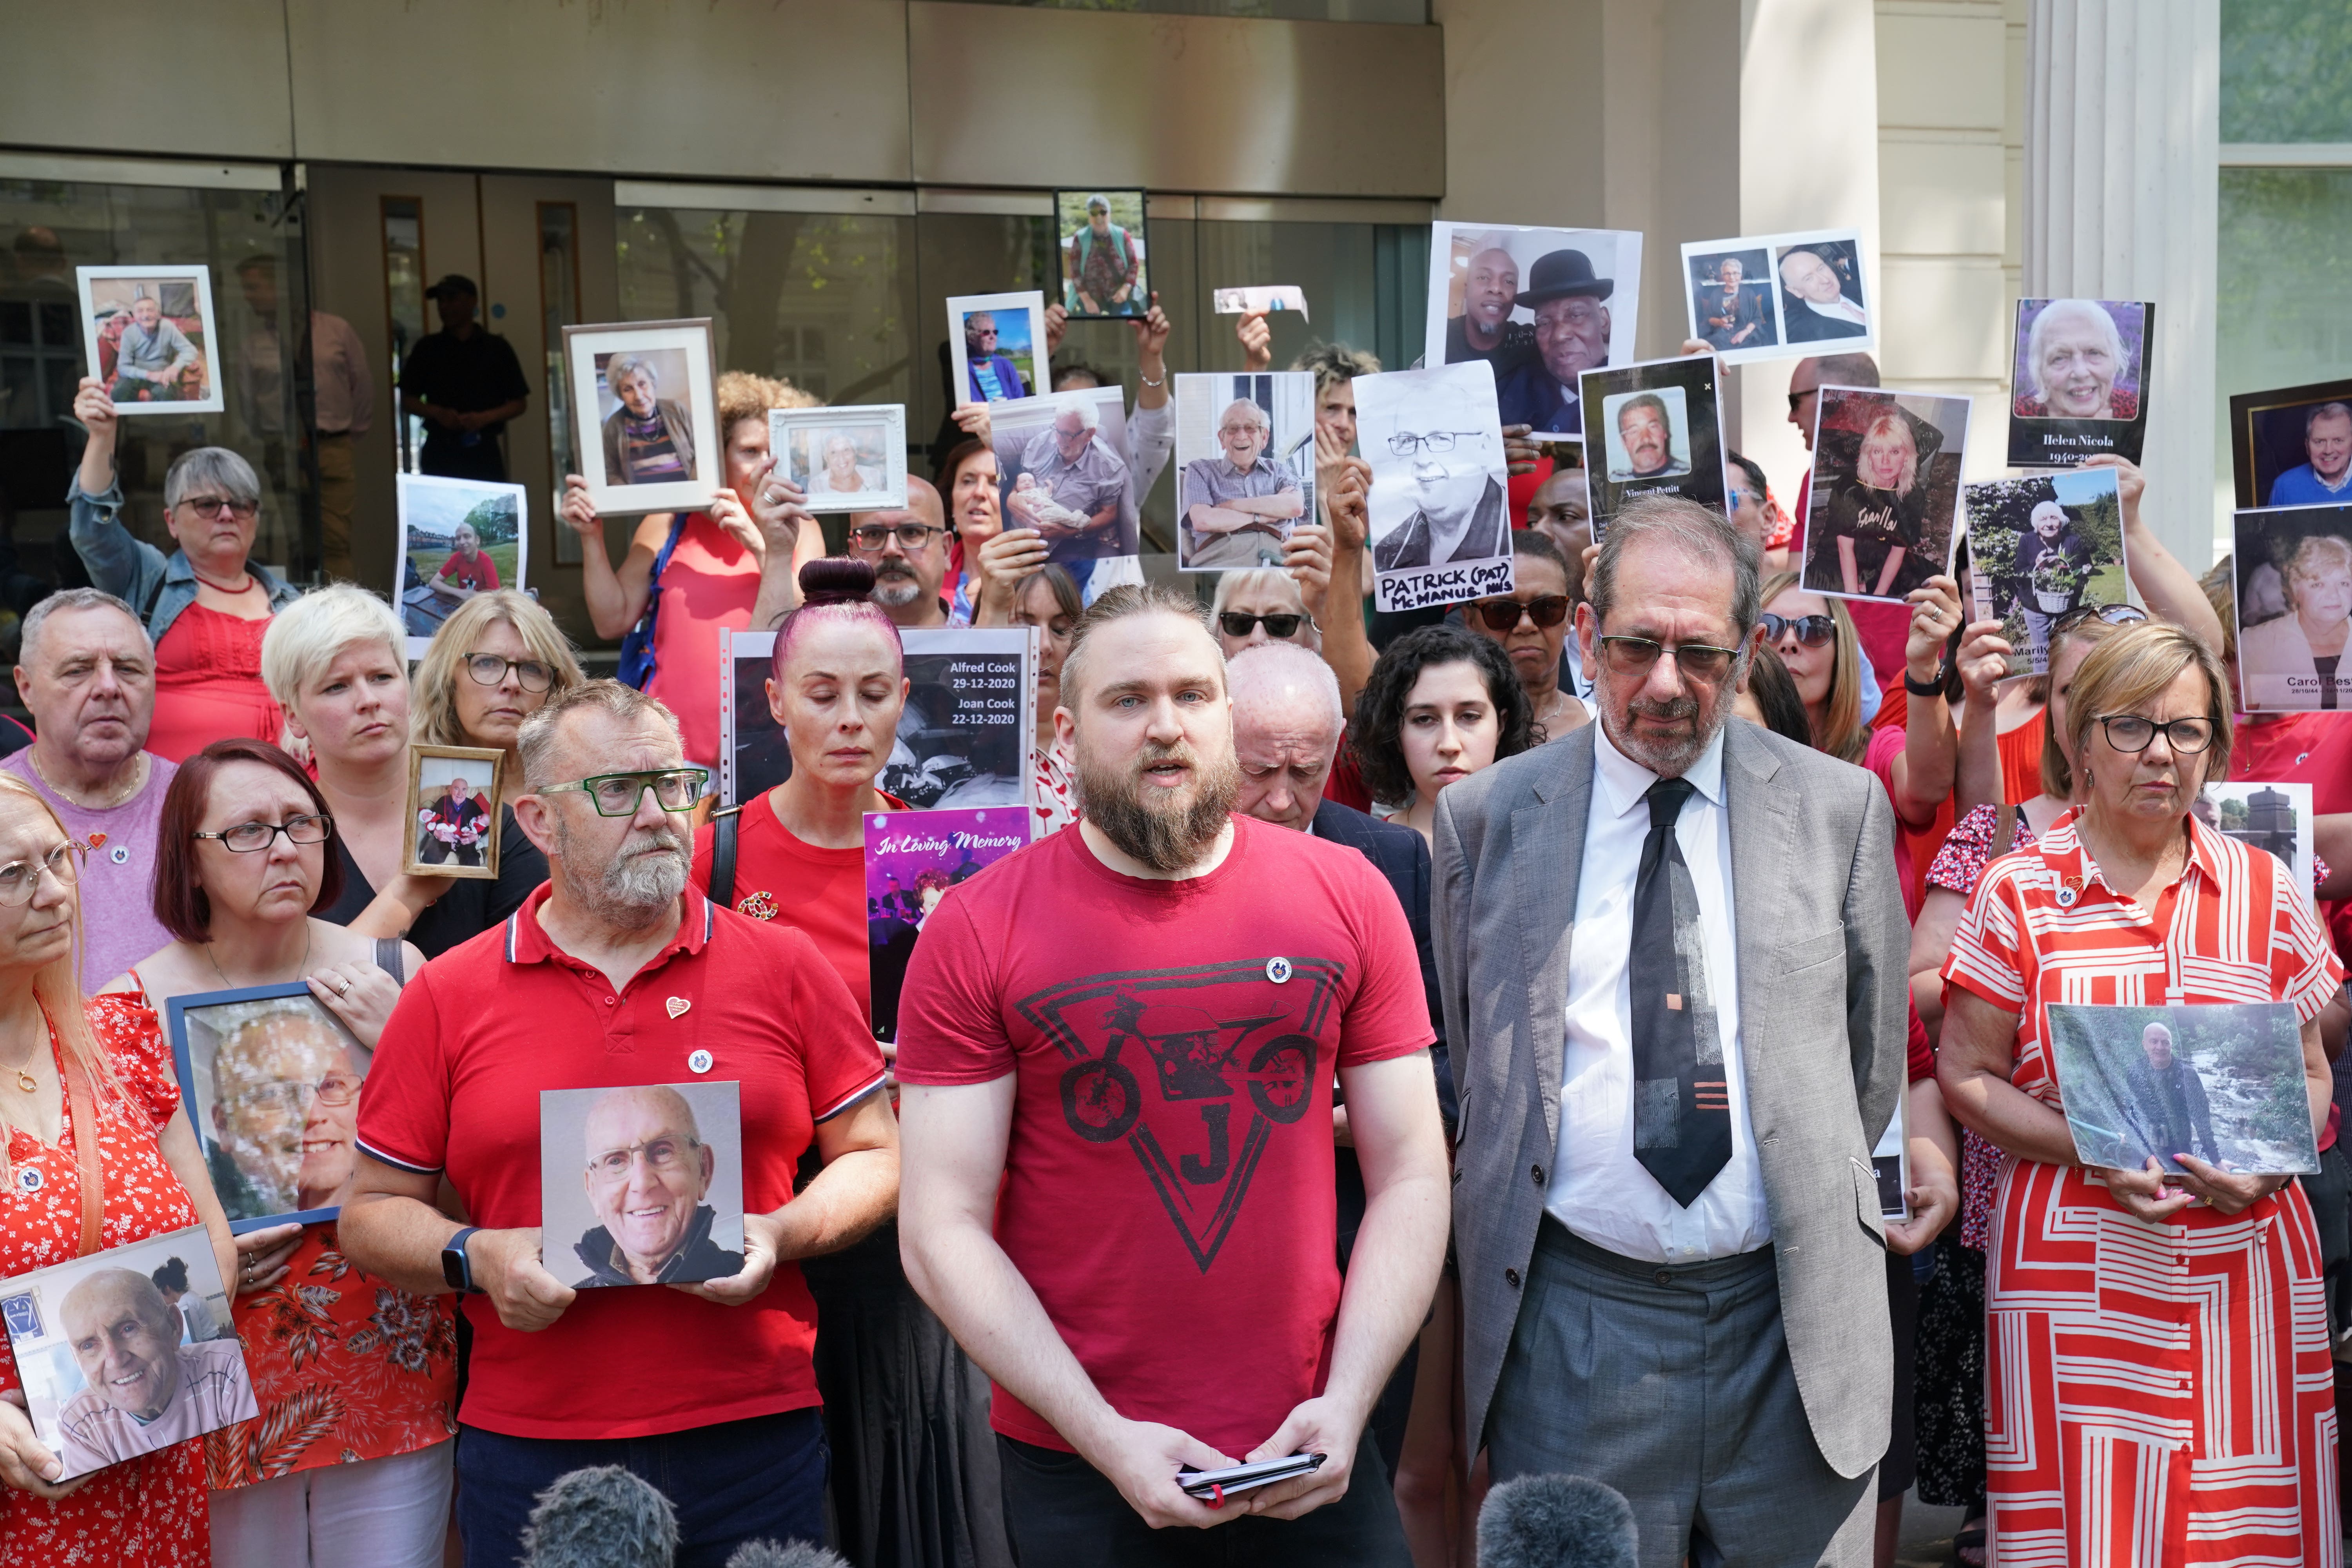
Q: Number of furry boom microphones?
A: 3